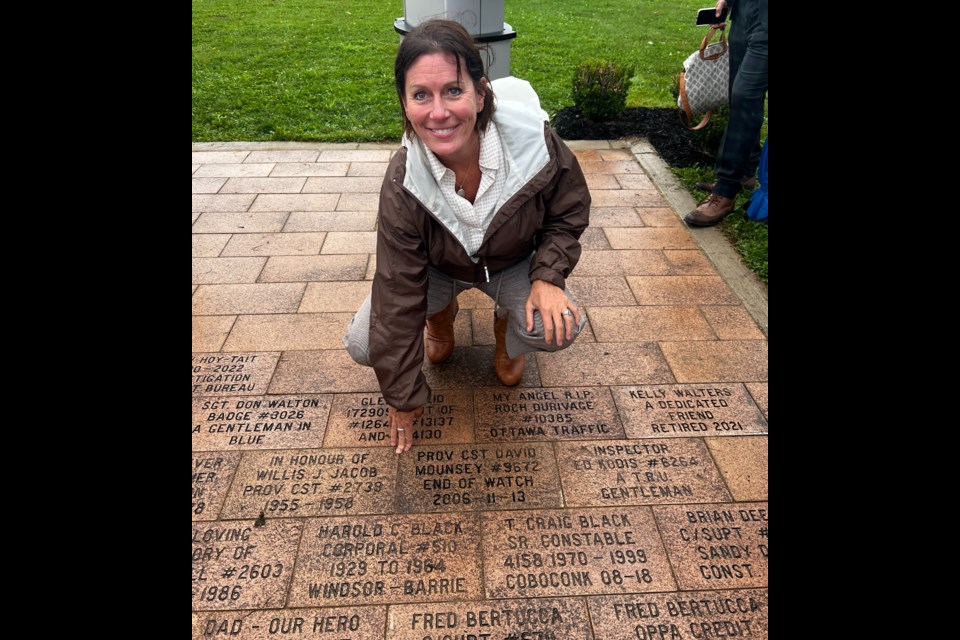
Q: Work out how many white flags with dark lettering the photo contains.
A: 0